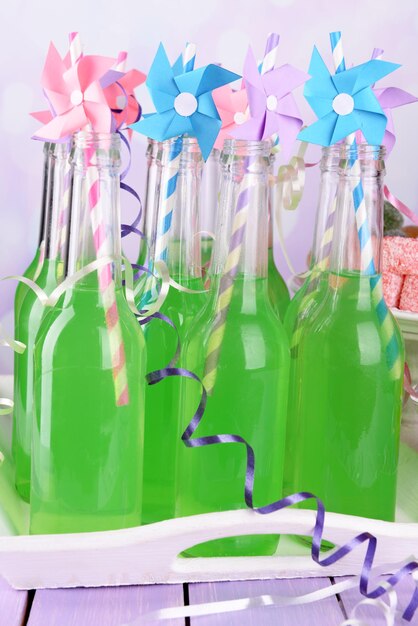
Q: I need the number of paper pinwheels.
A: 7